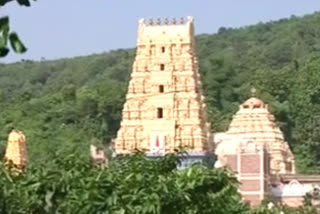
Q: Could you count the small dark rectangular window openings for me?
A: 4